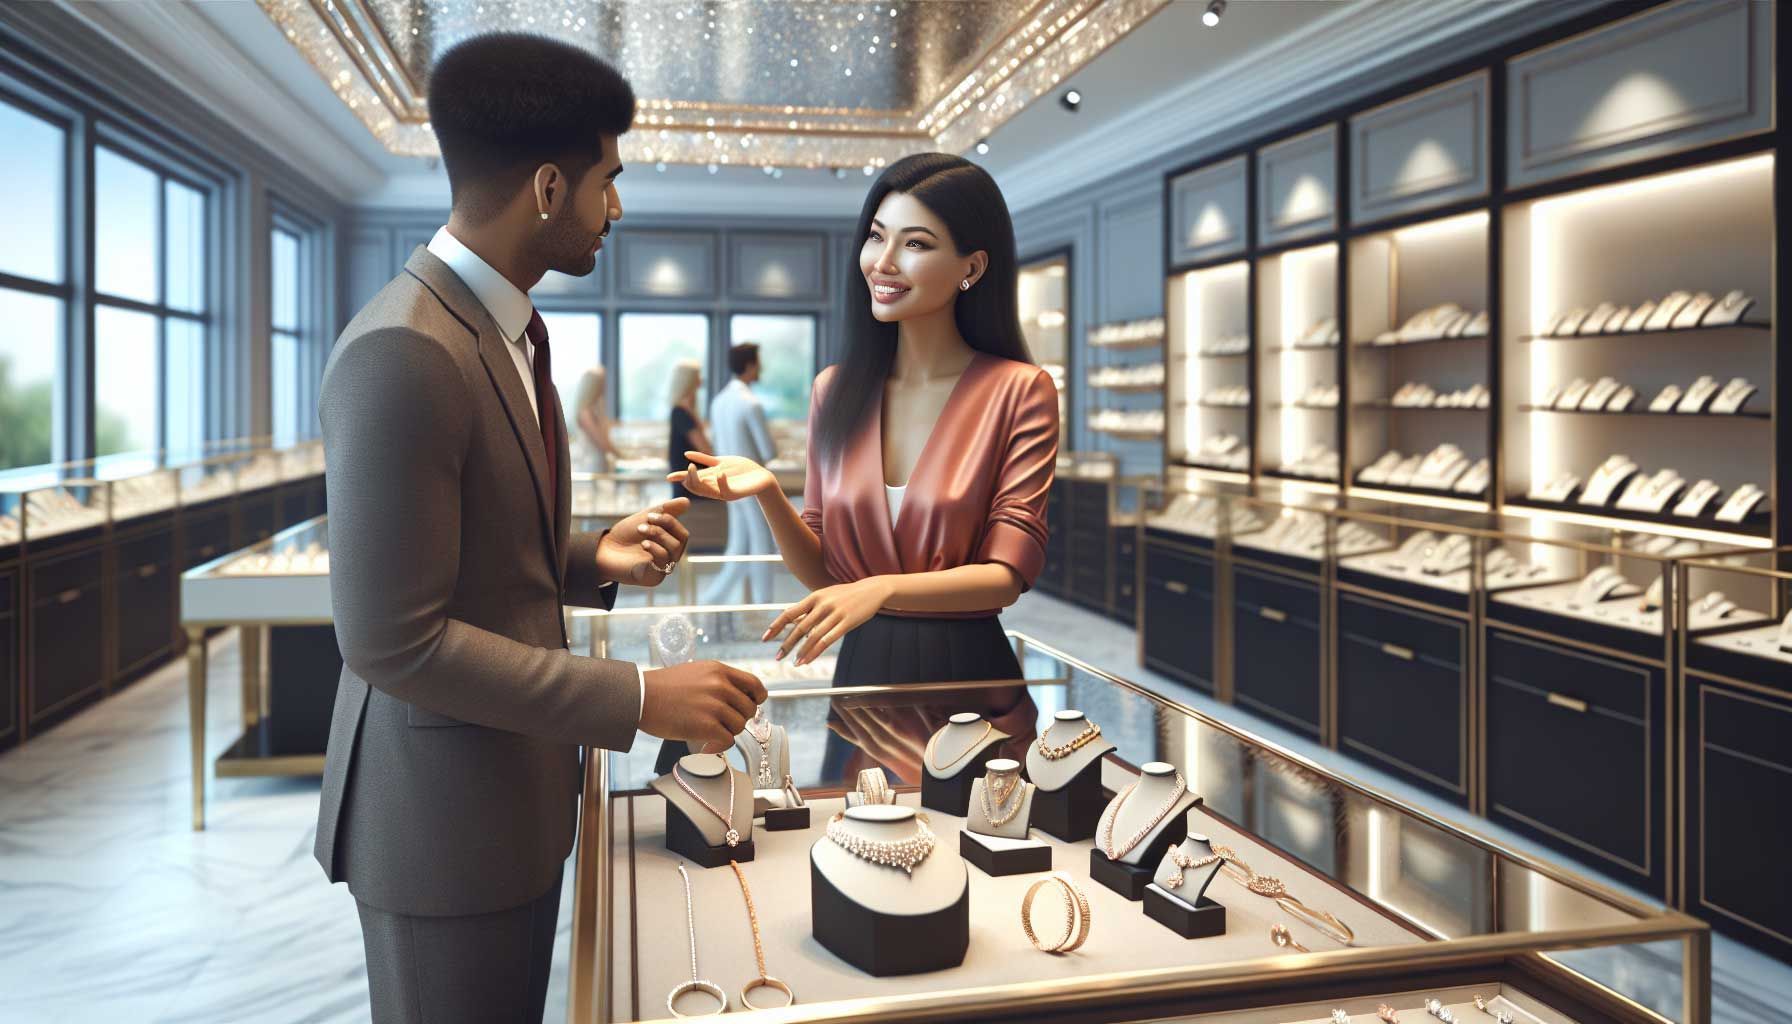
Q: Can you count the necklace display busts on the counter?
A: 8